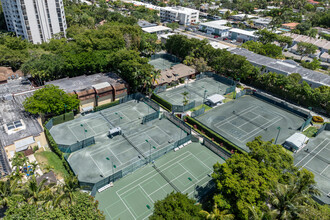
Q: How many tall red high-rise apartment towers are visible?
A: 0